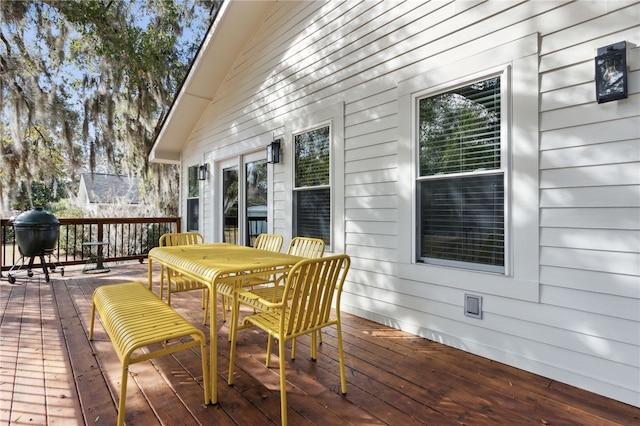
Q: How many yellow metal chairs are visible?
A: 4